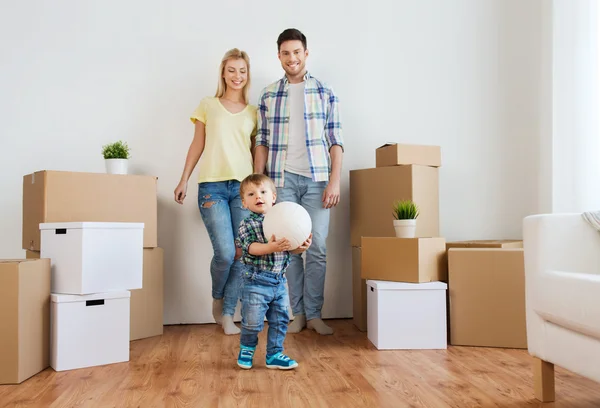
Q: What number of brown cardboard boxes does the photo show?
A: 9